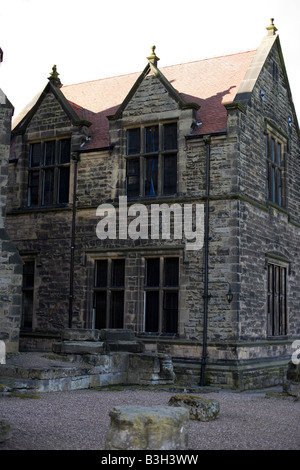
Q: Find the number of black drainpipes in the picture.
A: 2